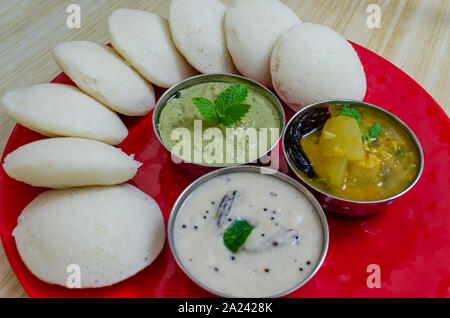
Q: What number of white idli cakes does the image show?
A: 8